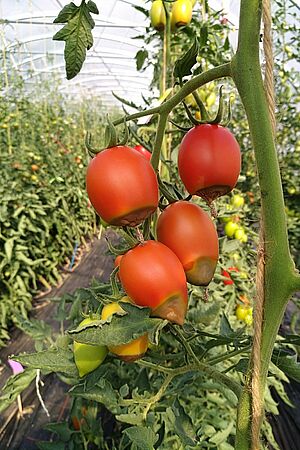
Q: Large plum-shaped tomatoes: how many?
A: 4